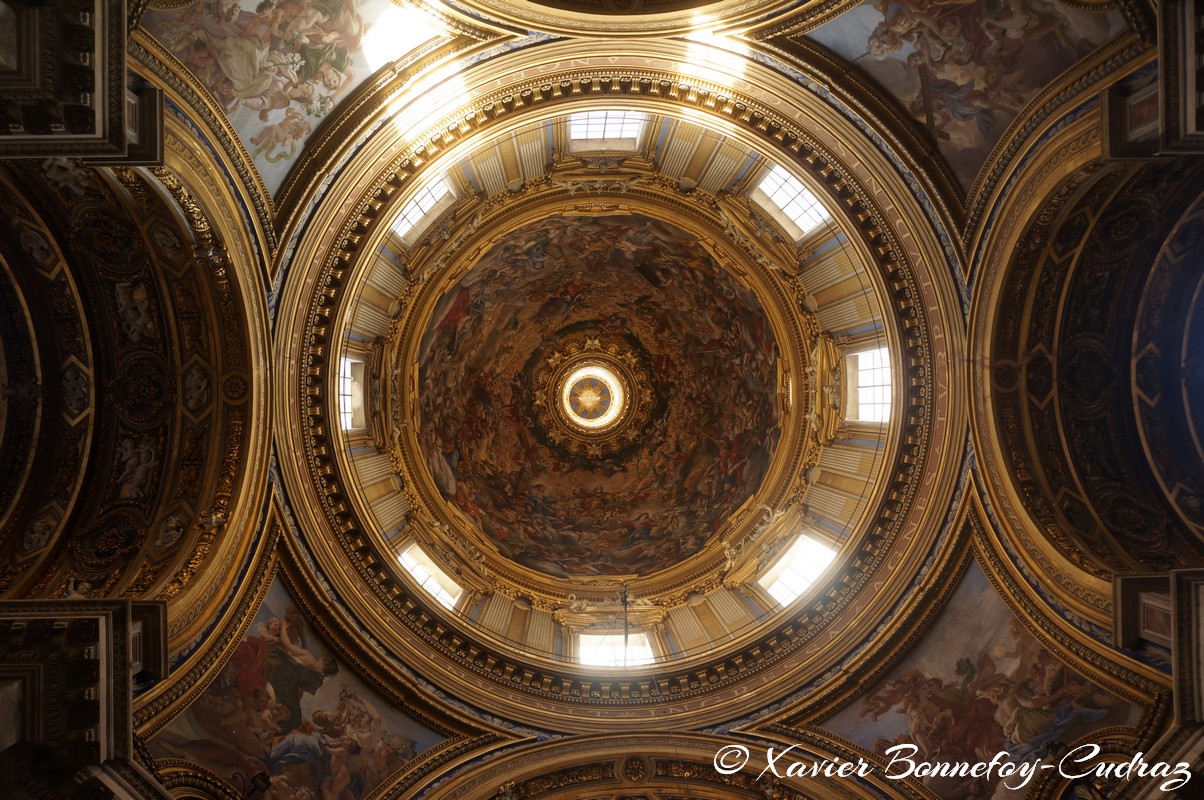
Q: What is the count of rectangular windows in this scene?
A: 8